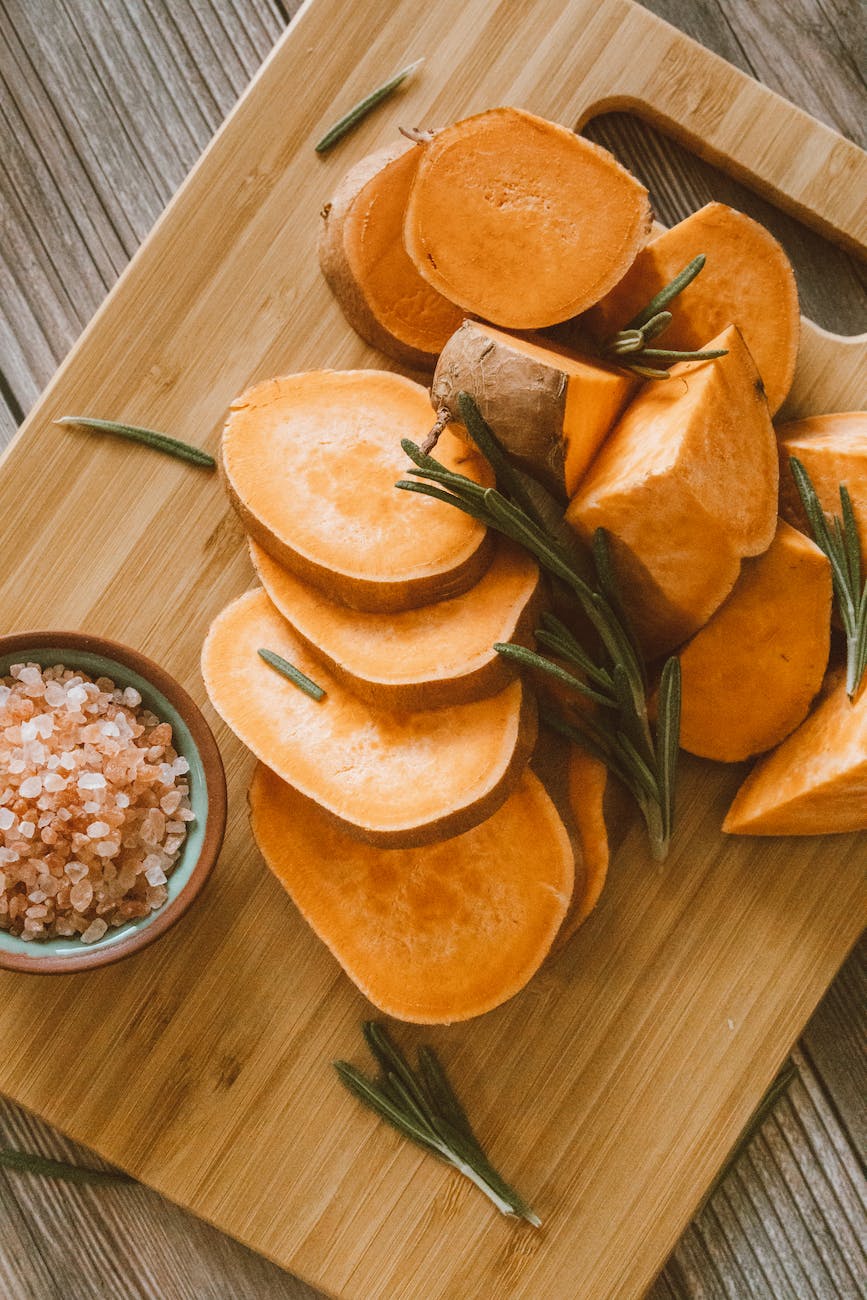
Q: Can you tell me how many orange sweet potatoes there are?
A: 13